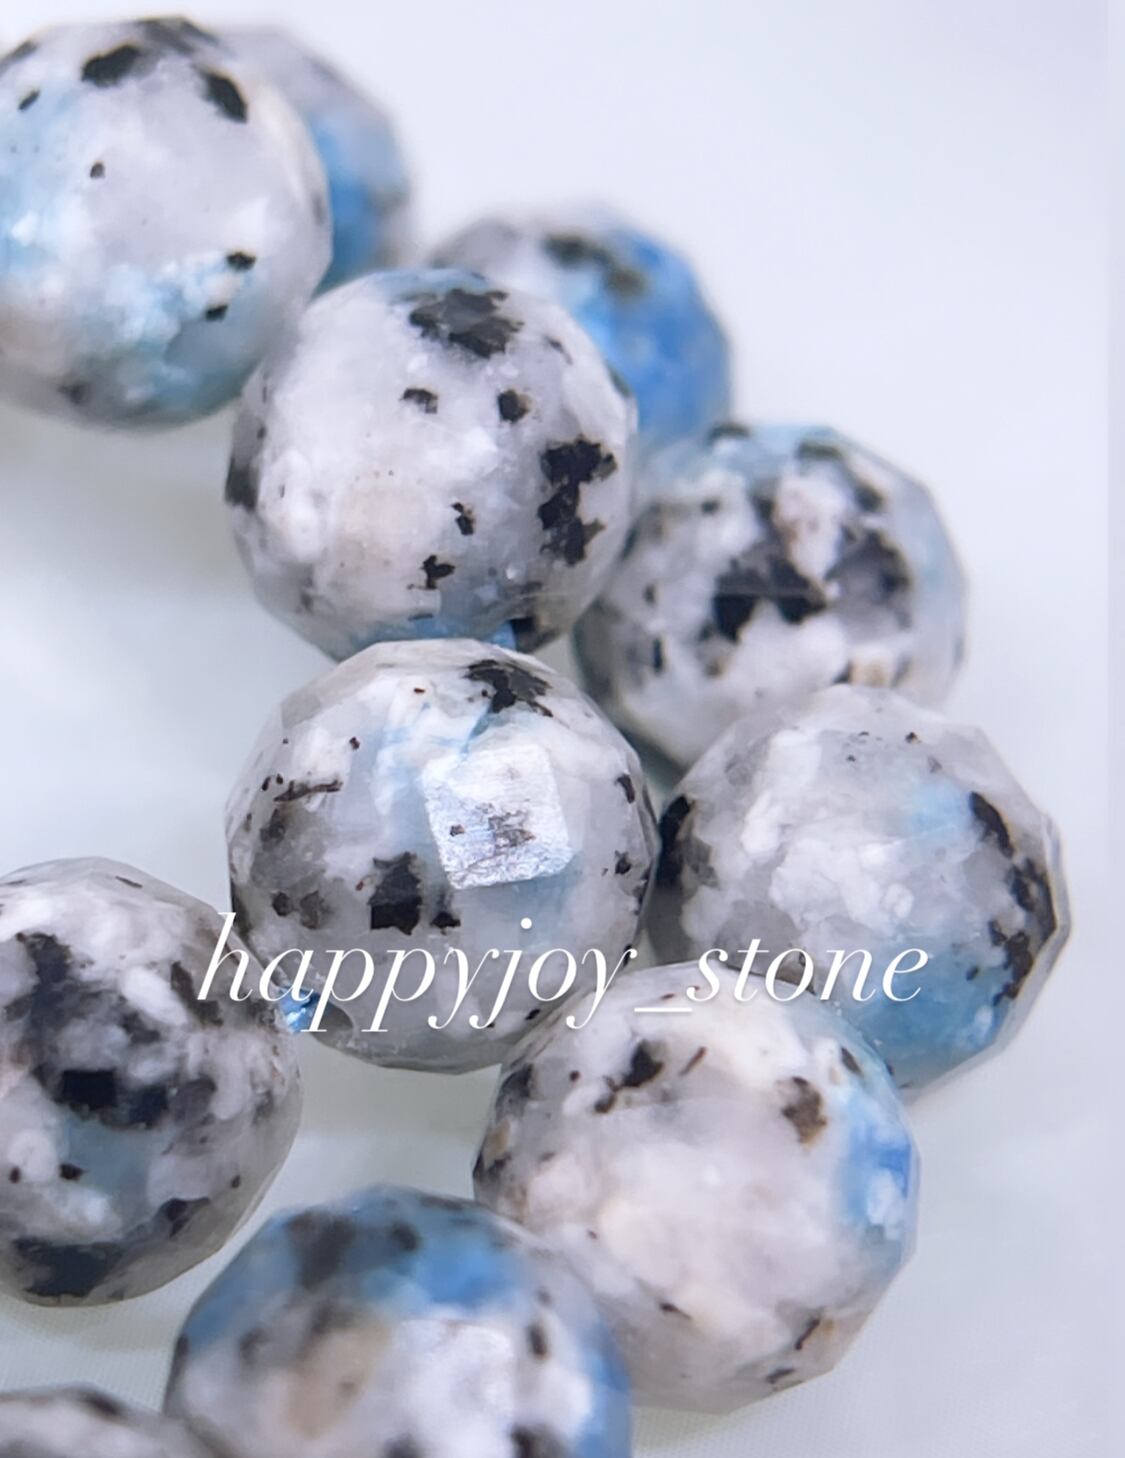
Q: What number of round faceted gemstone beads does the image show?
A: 11